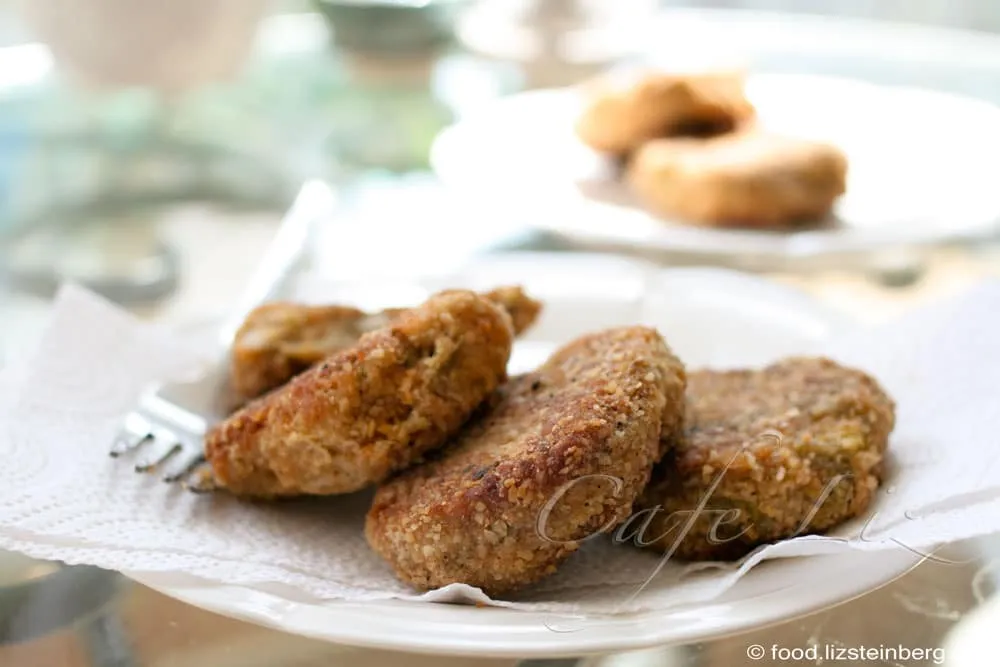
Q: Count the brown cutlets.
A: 6